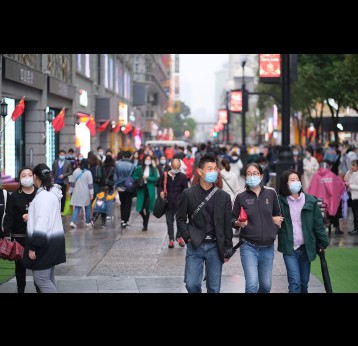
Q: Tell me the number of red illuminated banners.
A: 3